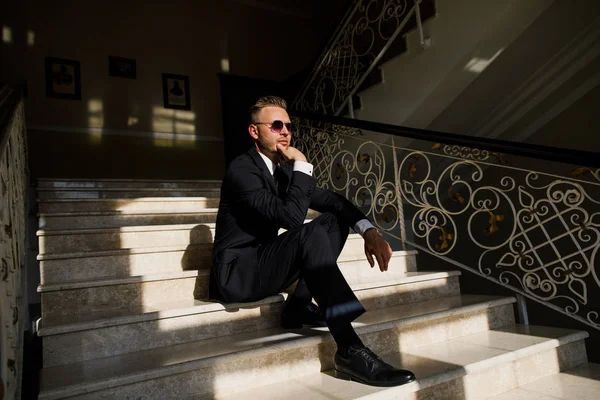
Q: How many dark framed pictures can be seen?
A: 3